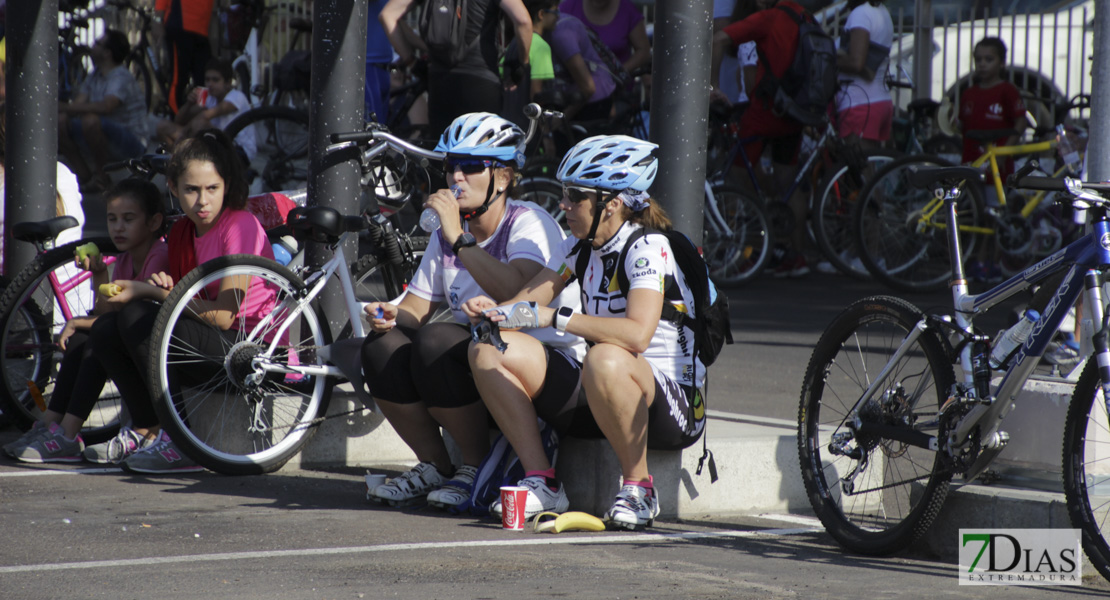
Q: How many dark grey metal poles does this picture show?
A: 3